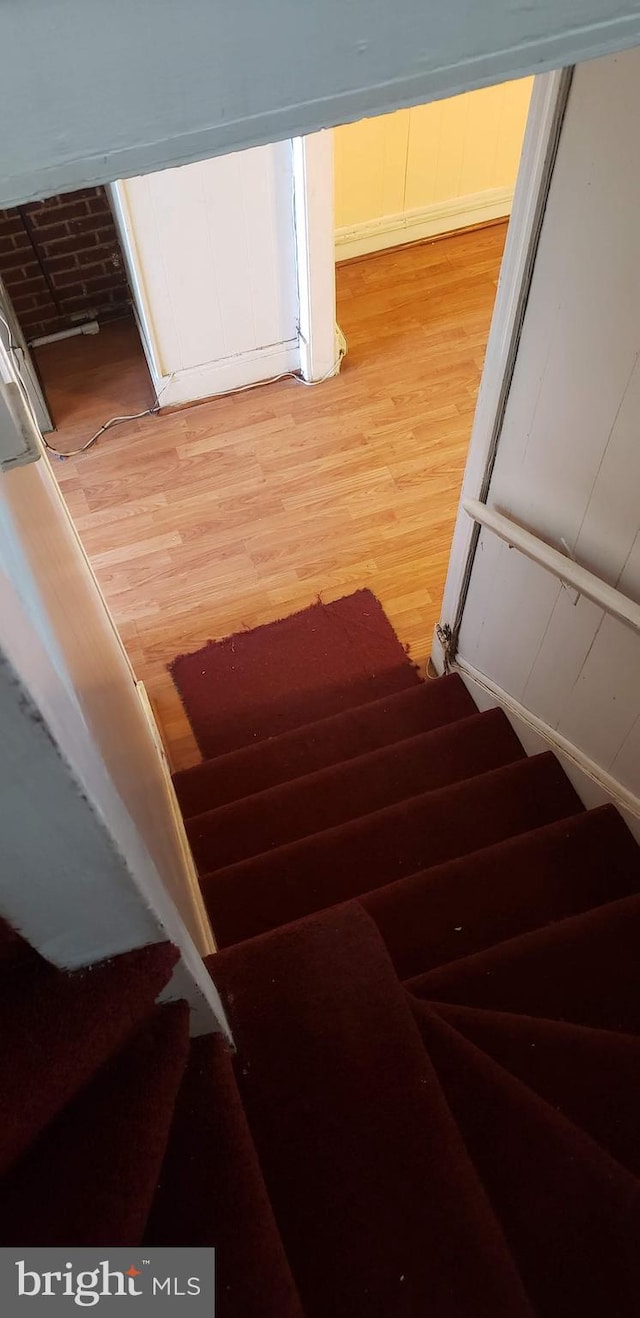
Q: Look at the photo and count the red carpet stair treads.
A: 11